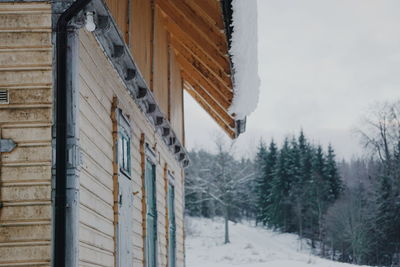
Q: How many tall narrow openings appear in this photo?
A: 3